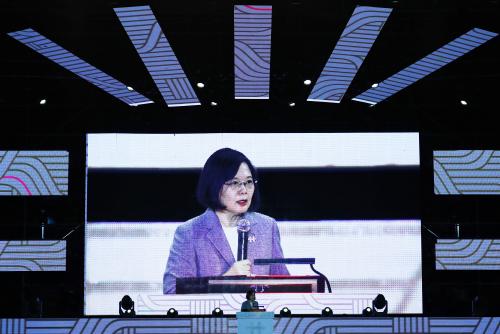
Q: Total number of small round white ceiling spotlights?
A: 8